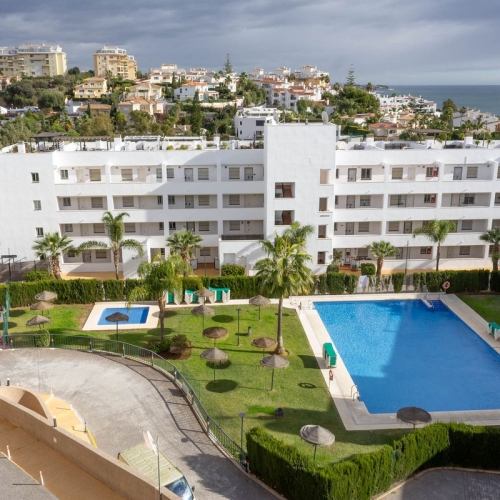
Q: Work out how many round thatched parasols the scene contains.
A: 13